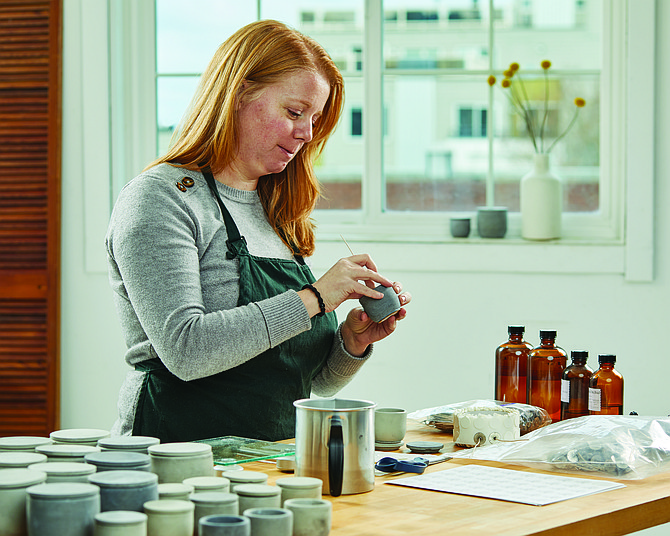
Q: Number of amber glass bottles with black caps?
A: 4